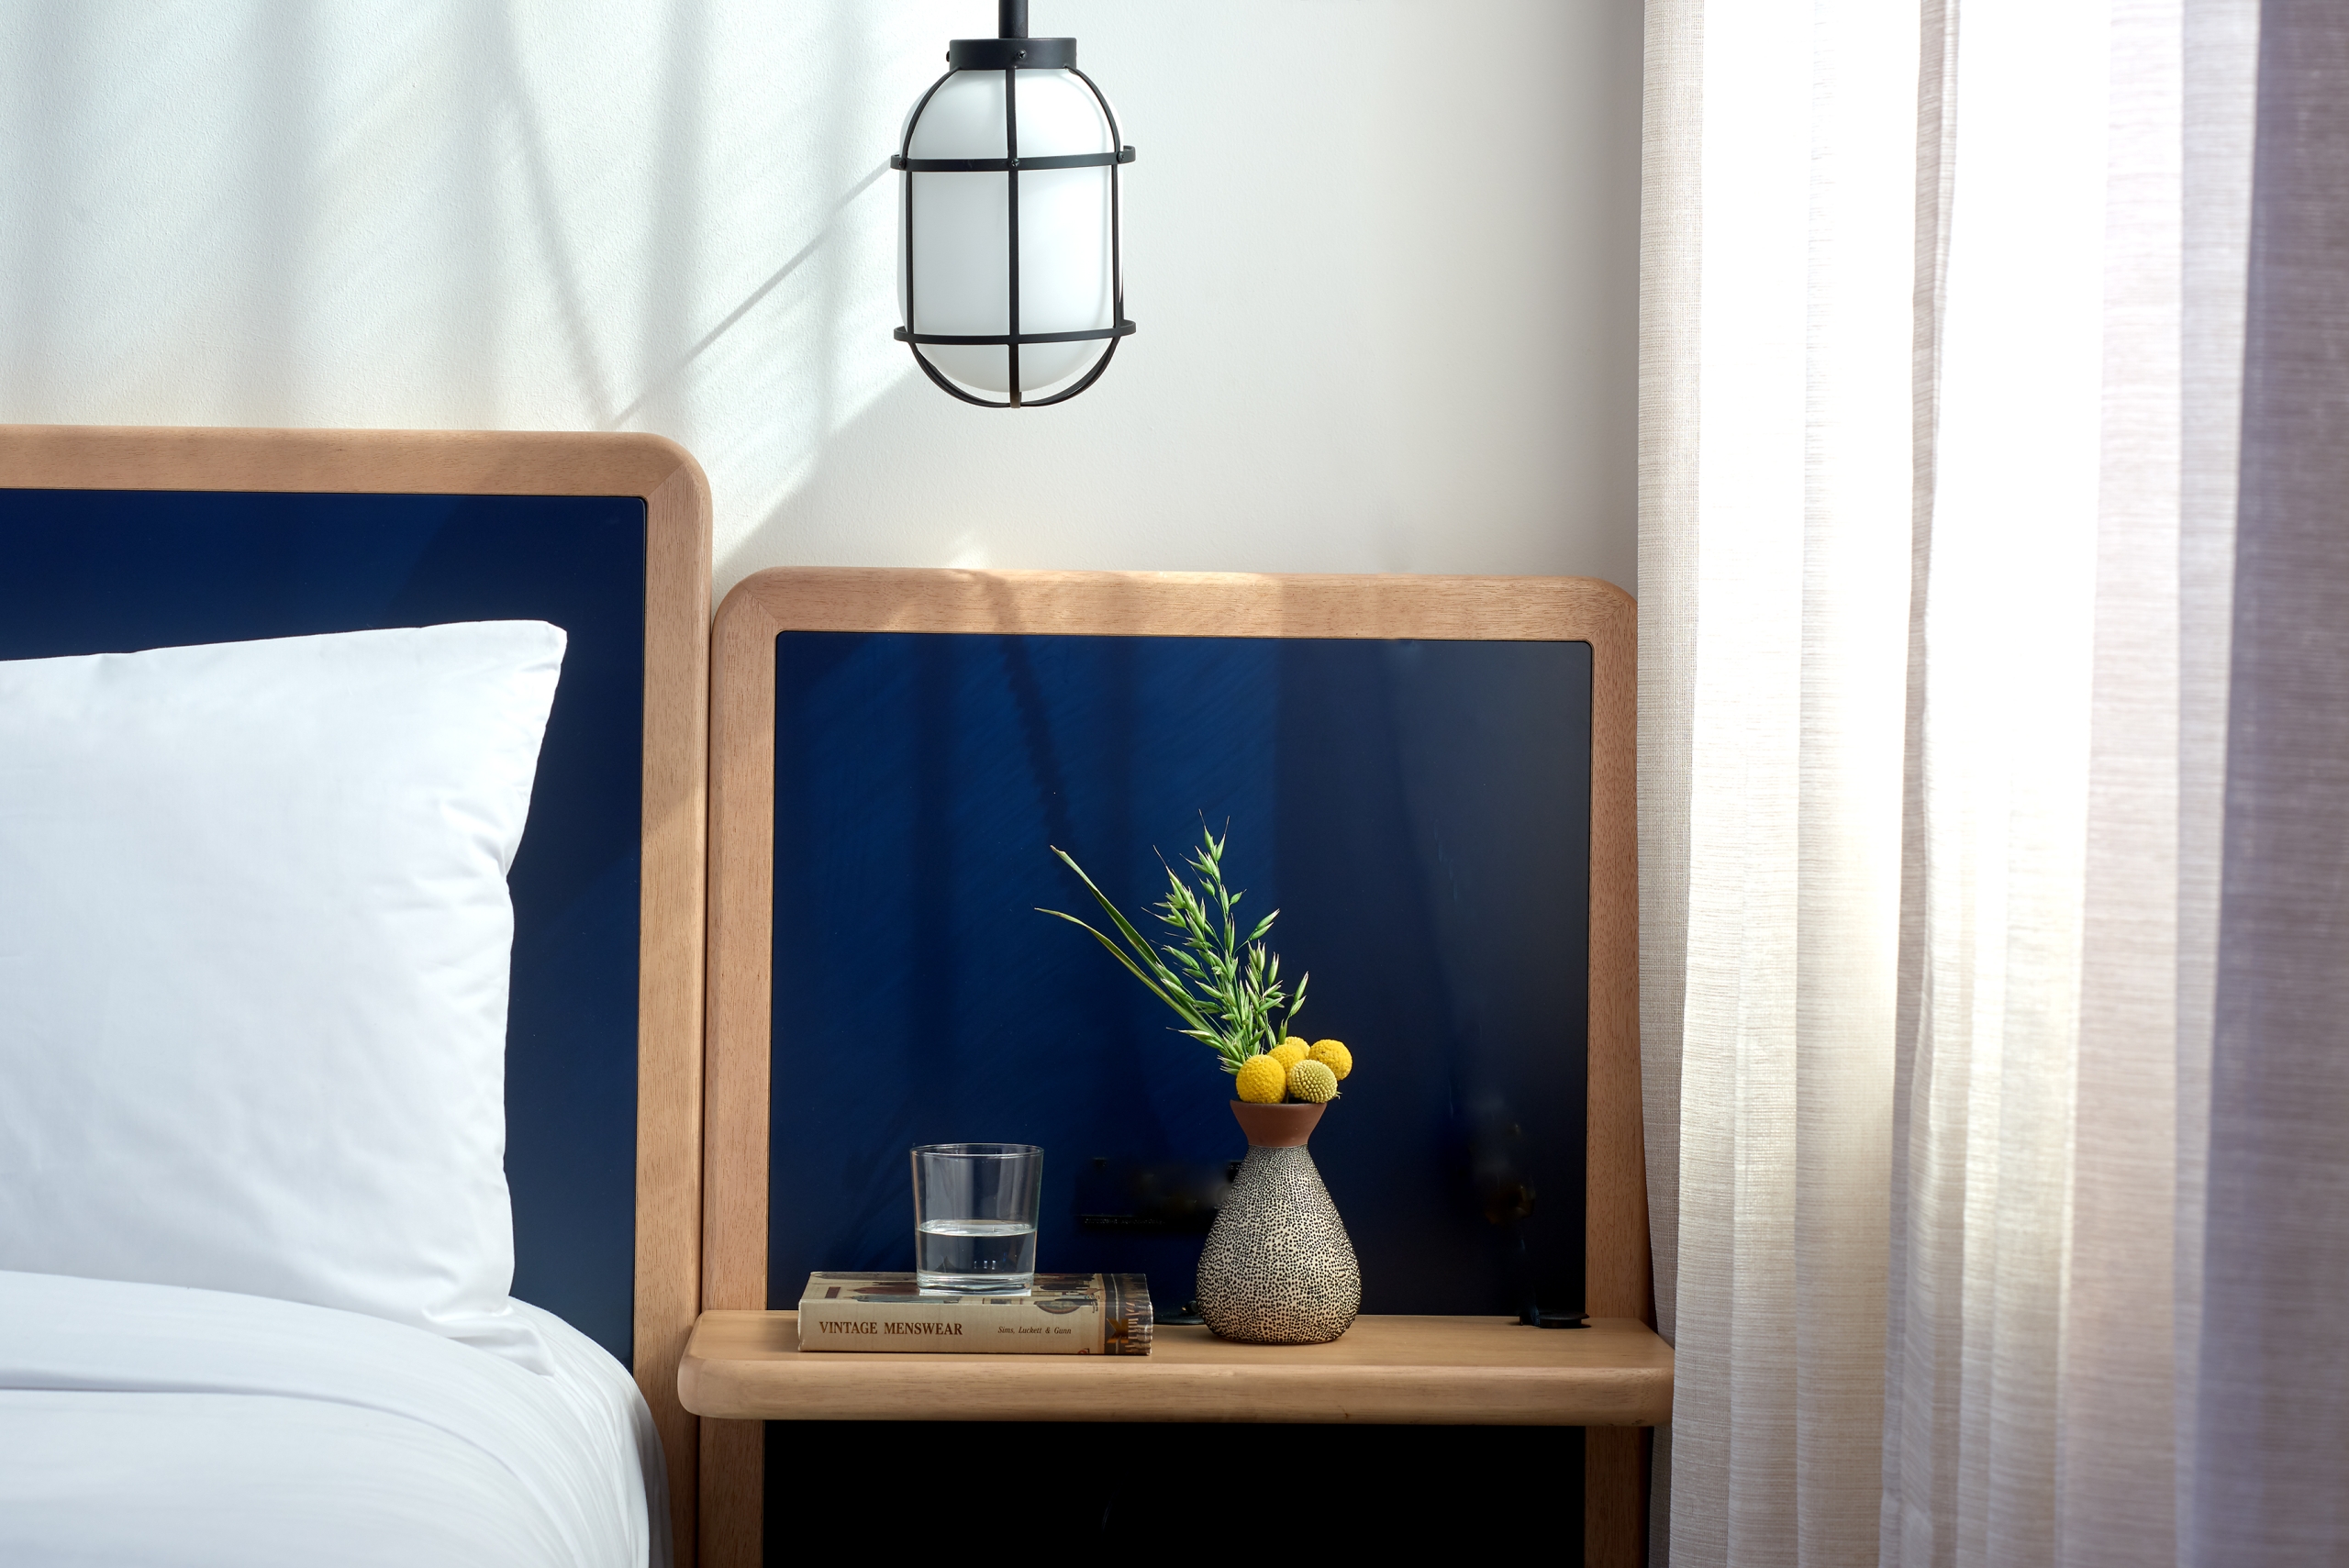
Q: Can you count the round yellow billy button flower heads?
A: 5